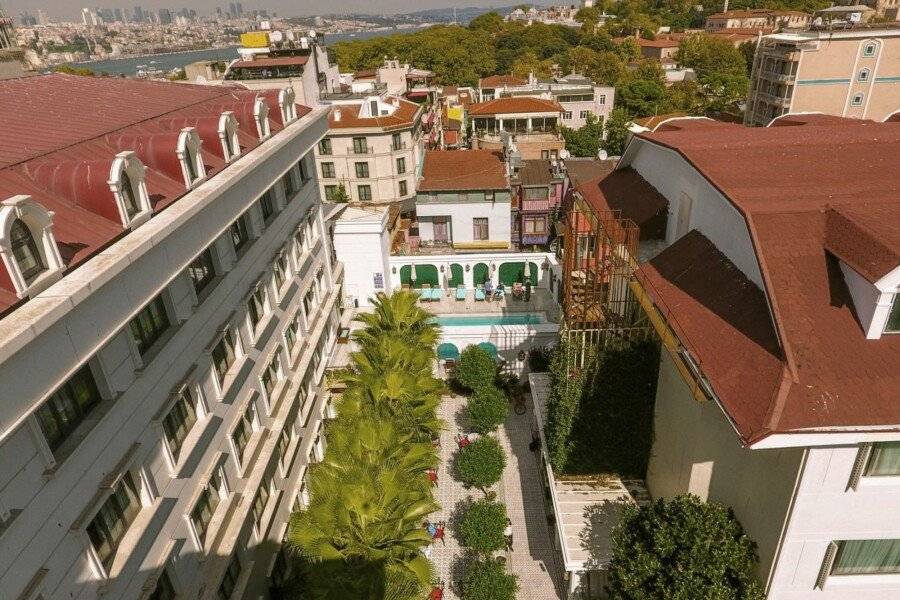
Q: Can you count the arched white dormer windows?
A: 6